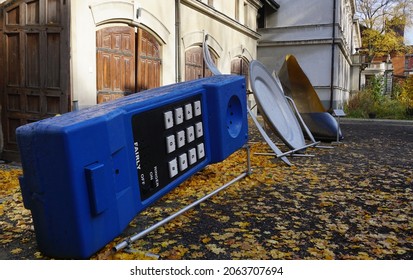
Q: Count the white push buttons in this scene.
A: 12